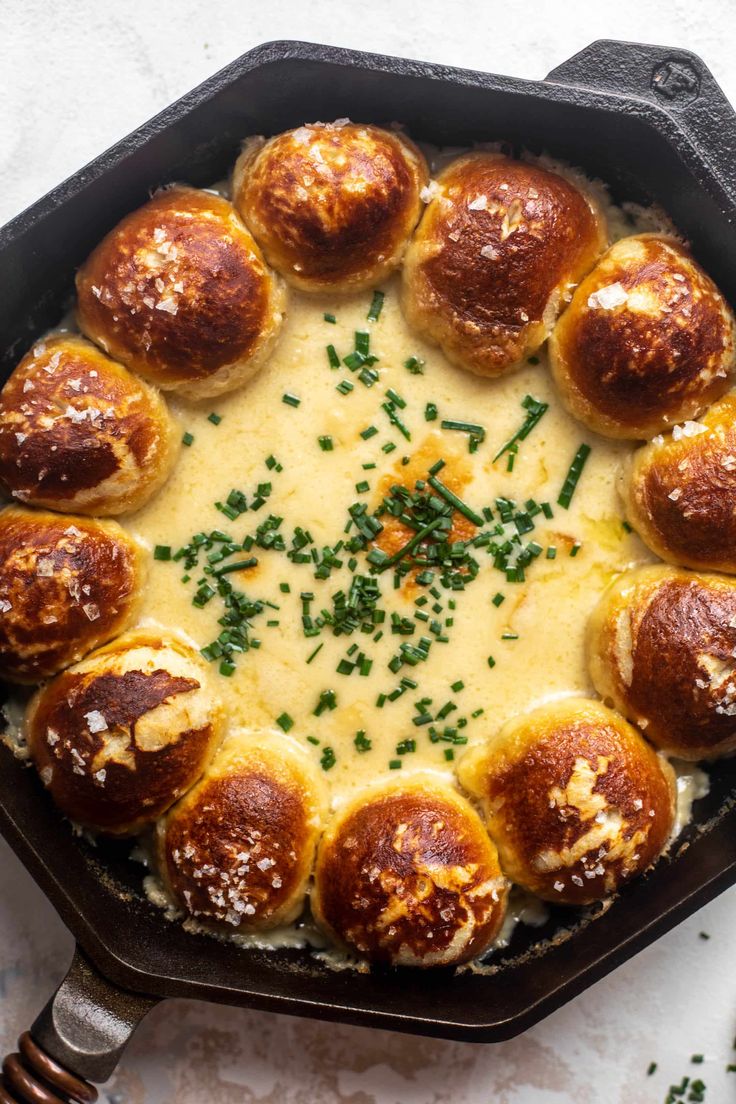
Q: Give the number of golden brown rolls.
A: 12